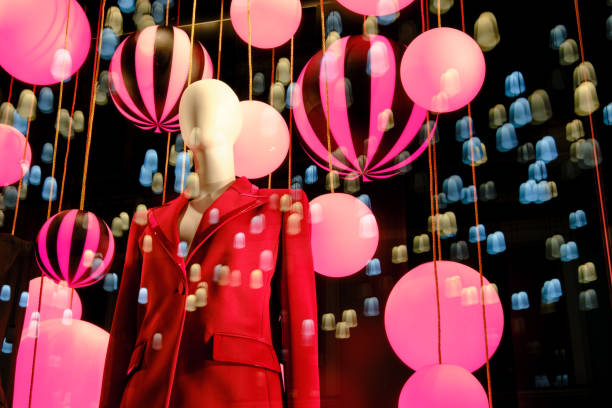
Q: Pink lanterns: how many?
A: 11